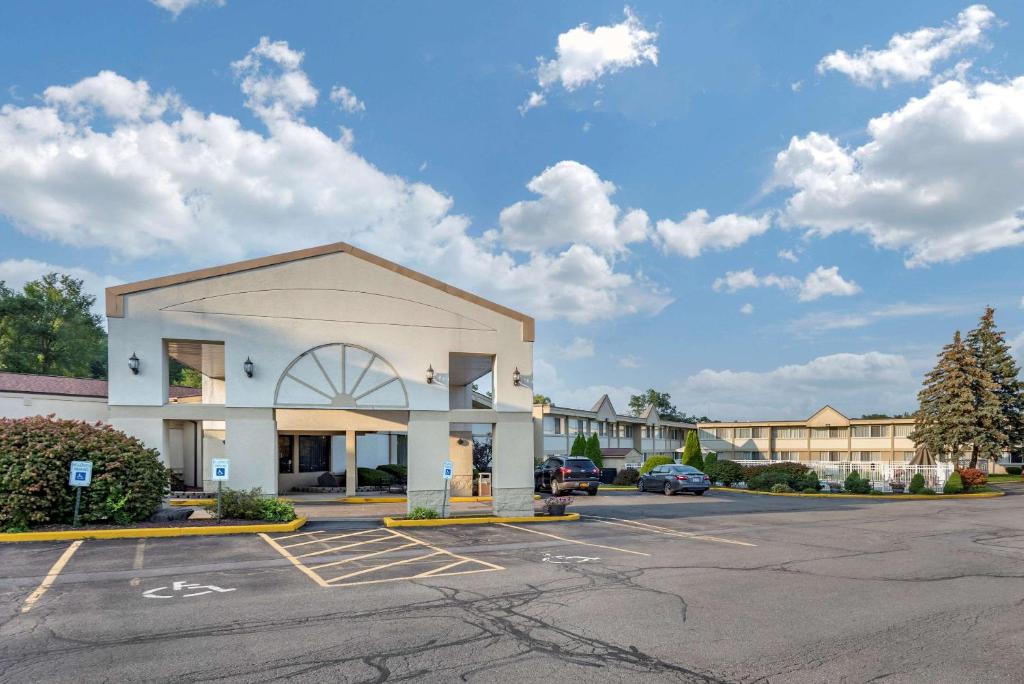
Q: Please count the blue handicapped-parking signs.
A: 3